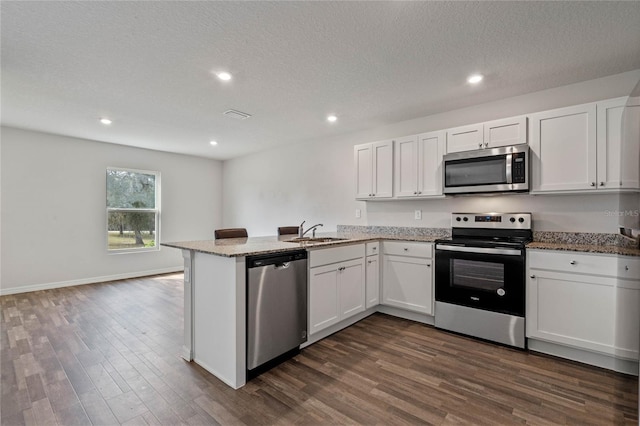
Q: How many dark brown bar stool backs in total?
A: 2